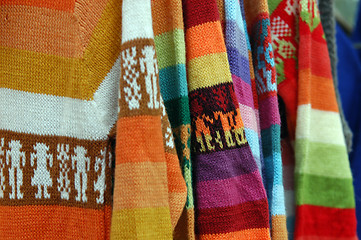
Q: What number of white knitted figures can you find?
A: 5